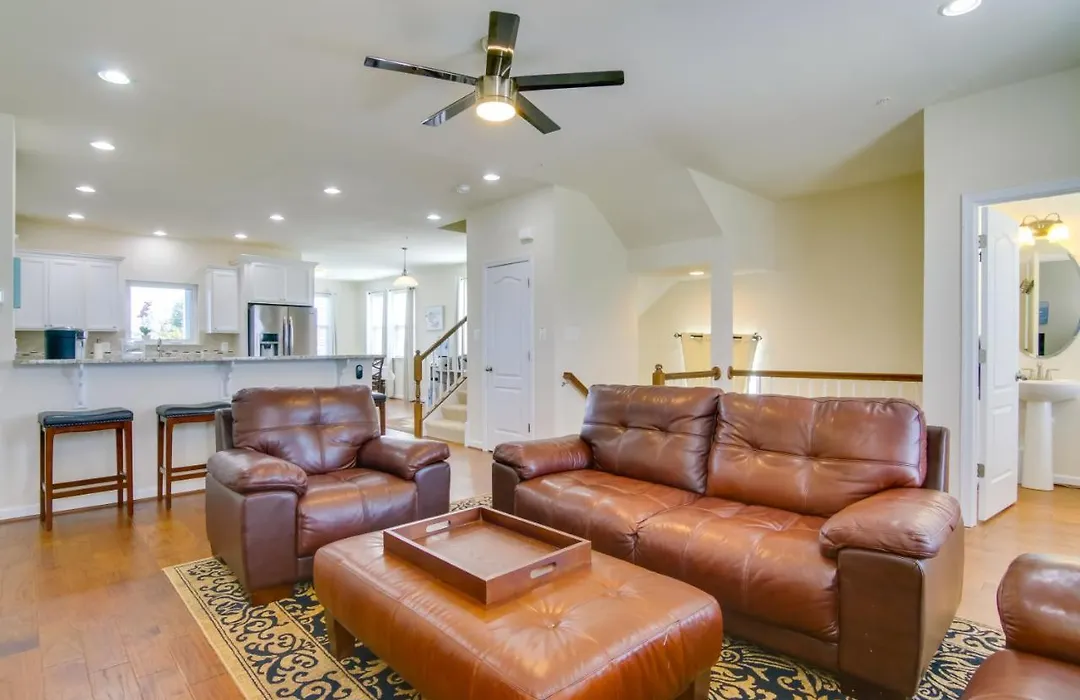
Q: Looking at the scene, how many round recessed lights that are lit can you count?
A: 12